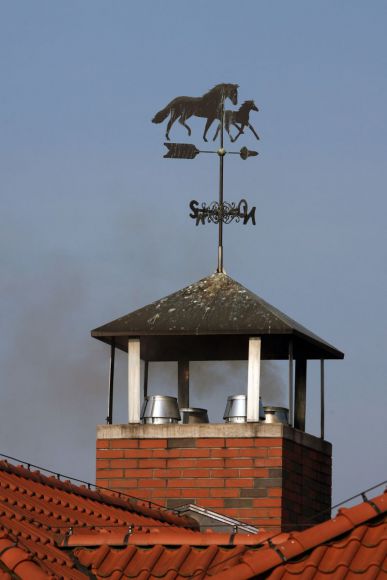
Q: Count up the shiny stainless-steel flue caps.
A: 4